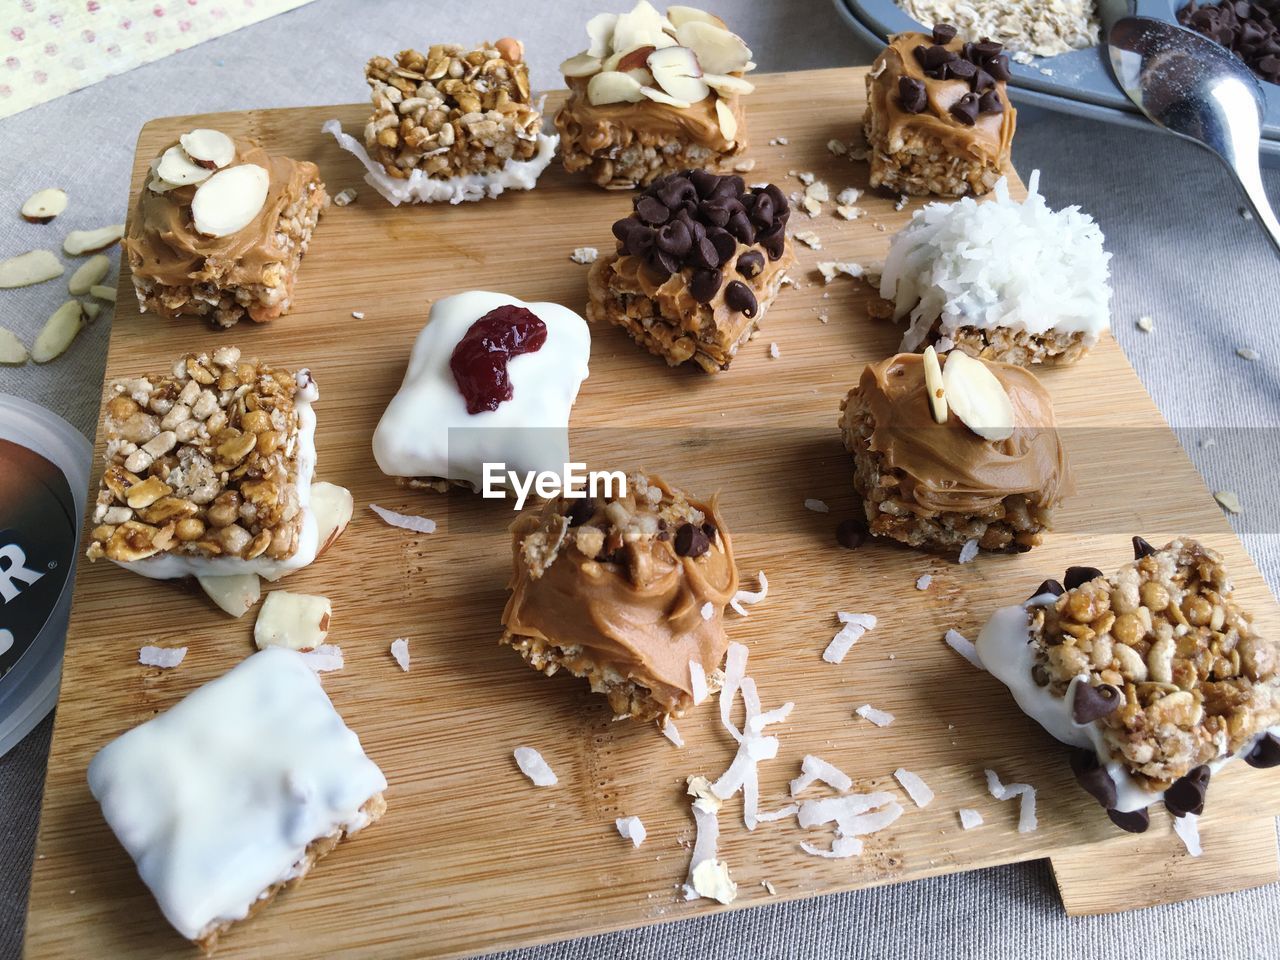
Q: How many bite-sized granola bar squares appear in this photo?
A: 12